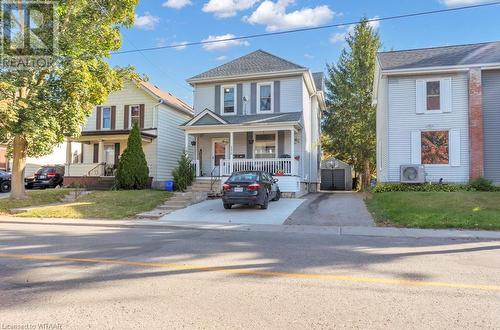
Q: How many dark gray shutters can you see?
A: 6